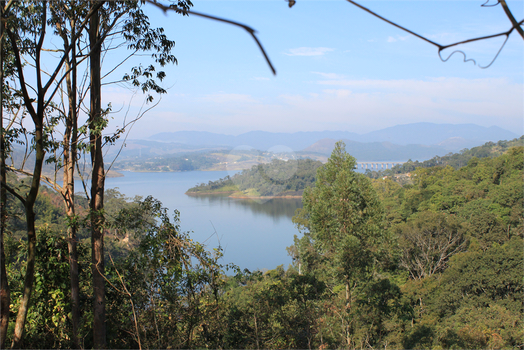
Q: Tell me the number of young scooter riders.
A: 0